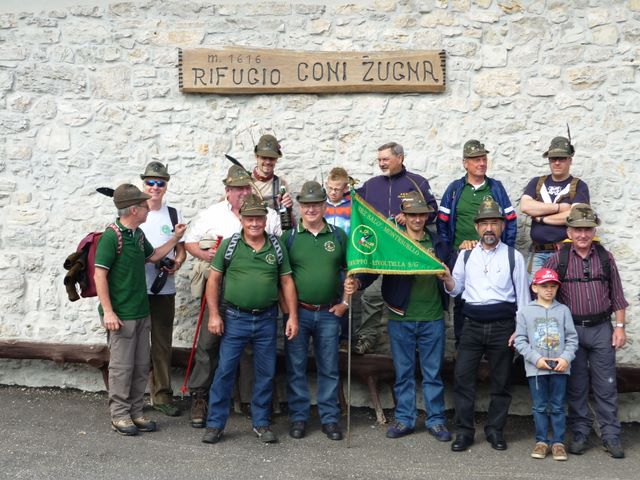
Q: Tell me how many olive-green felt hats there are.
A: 11